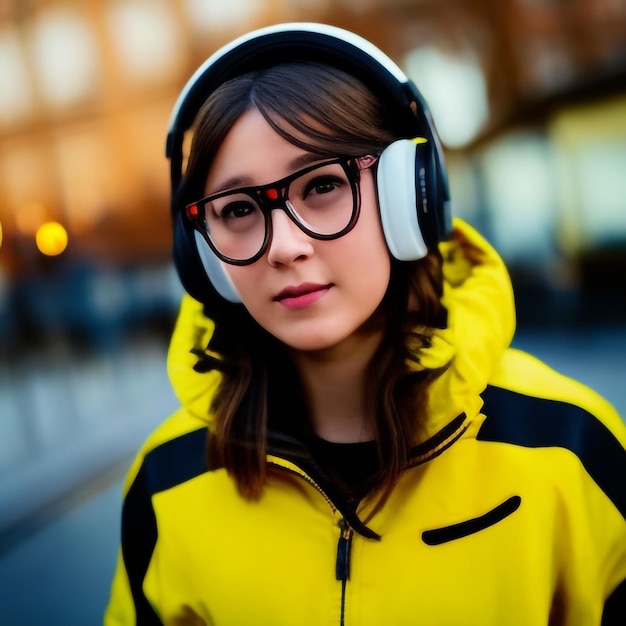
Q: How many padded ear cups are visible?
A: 2